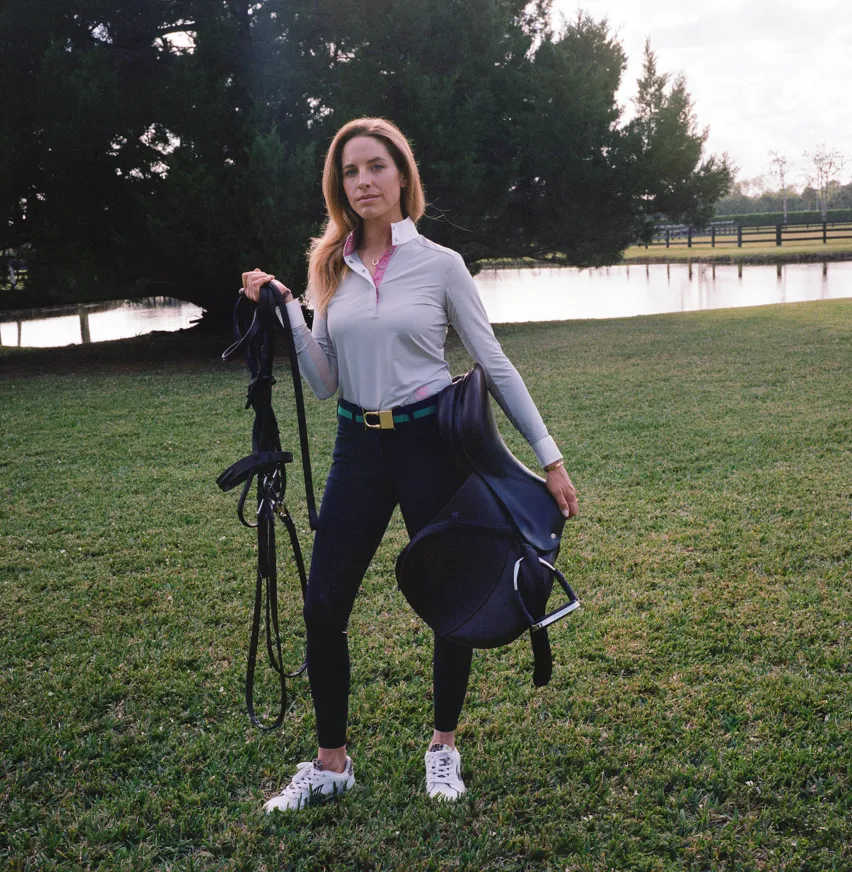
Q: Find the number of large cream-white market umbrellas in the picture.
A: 0